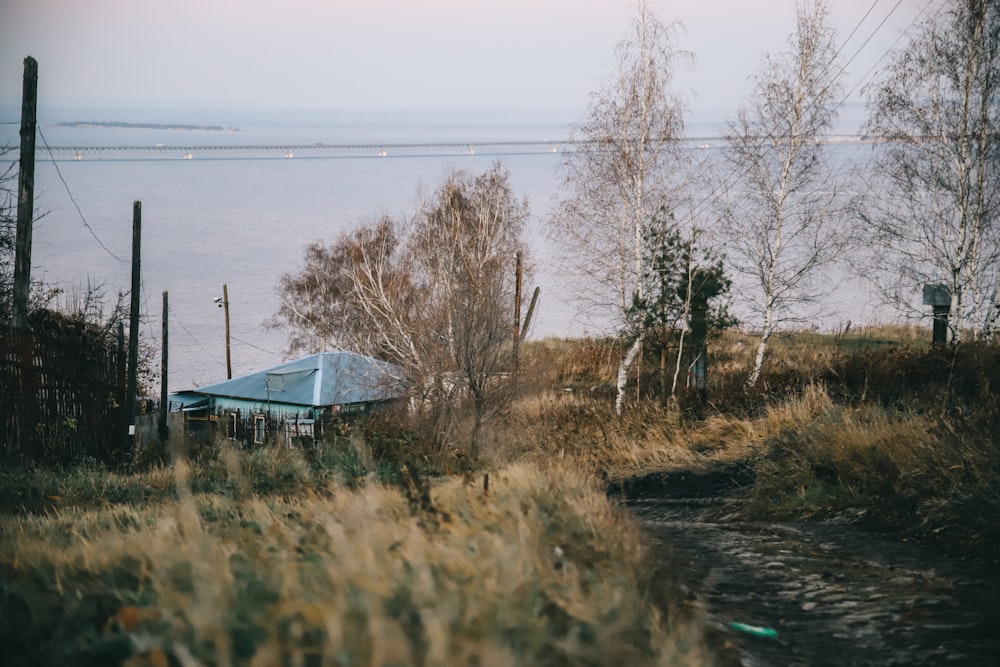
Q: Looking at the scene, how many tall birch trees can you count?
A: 3